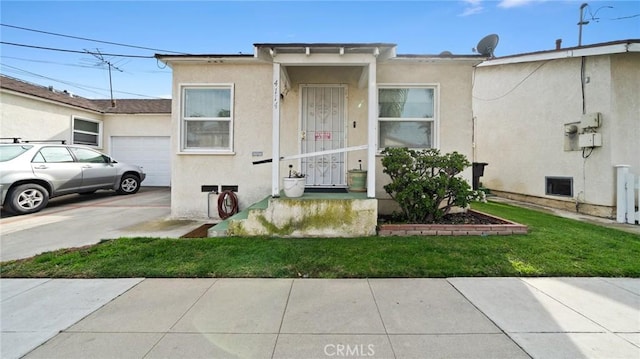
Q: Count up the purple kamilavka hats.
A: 0